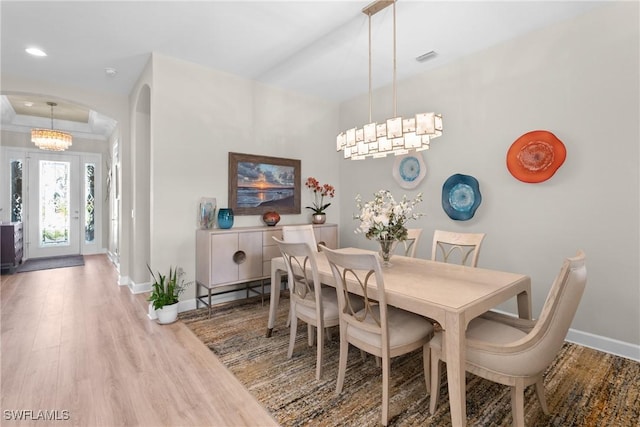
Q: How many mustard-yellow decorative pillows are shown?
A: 0